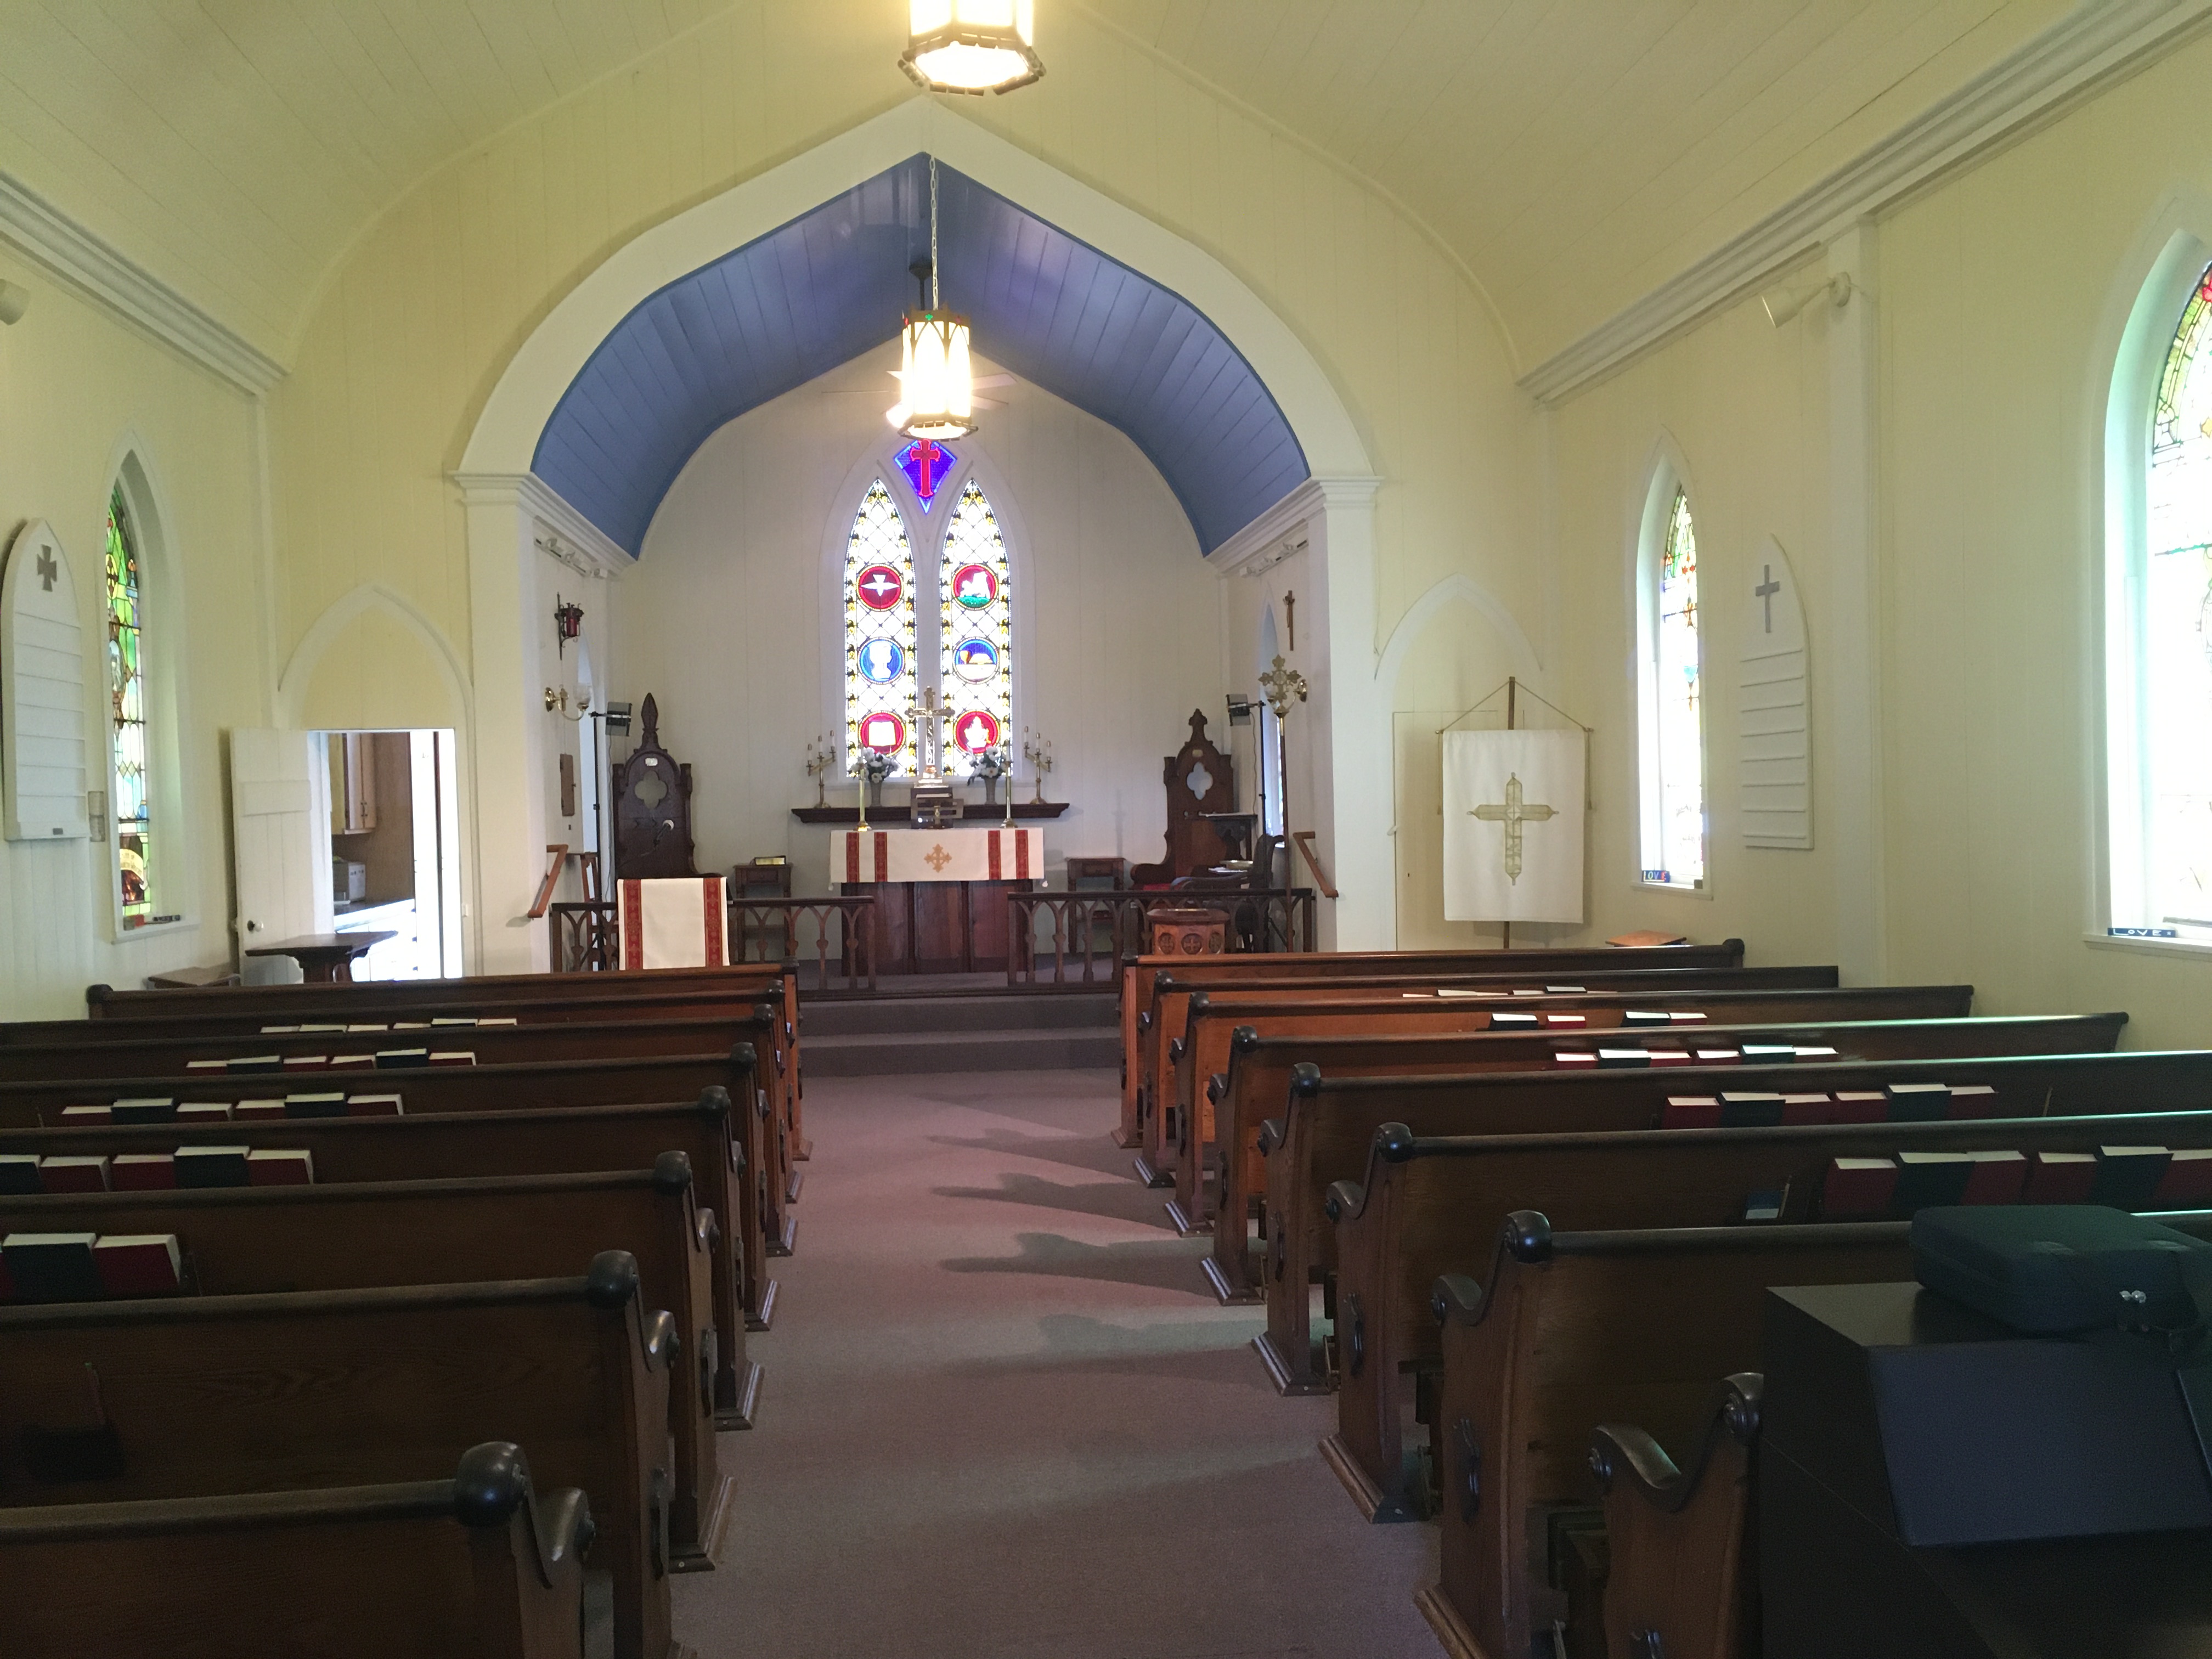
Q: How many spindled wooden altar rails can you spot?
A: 2